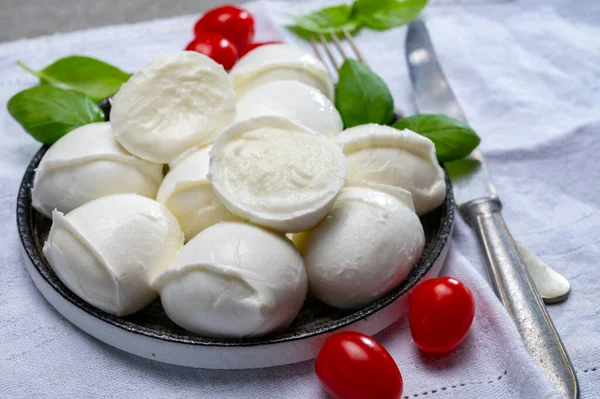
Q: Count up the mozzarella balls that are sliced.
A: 2